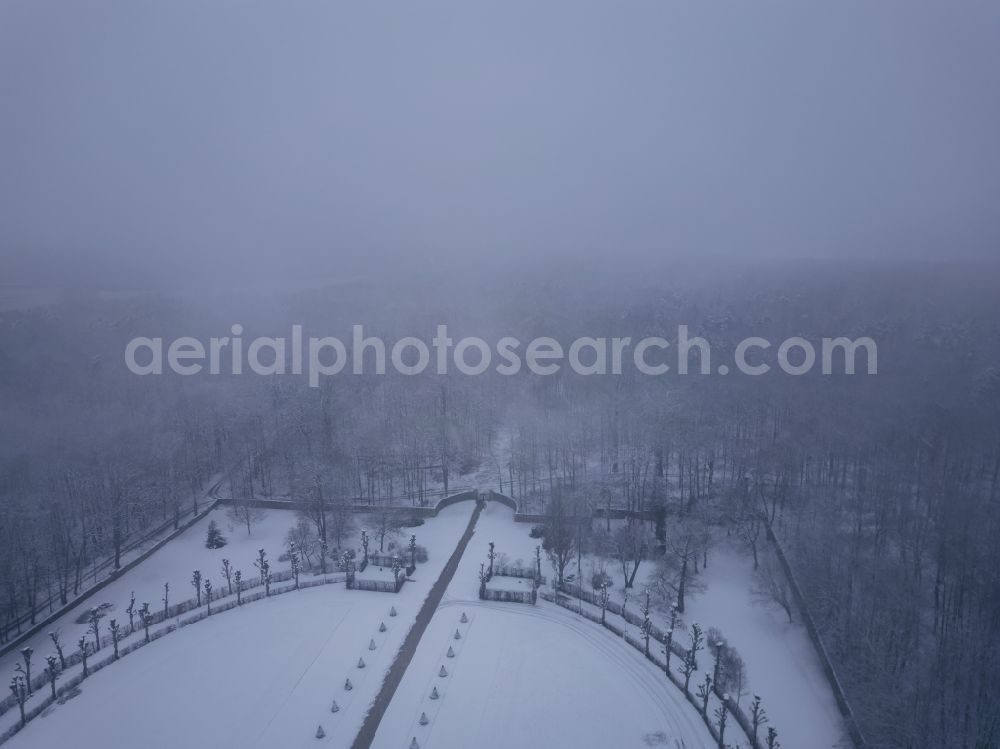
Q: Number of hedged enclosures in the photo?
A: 2